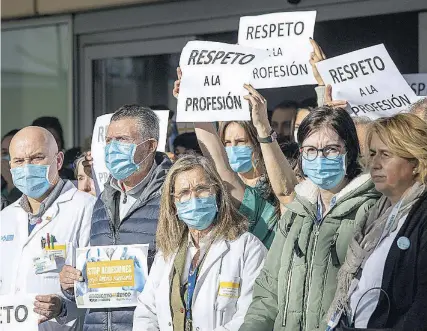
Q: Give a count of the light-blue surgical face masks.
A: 5